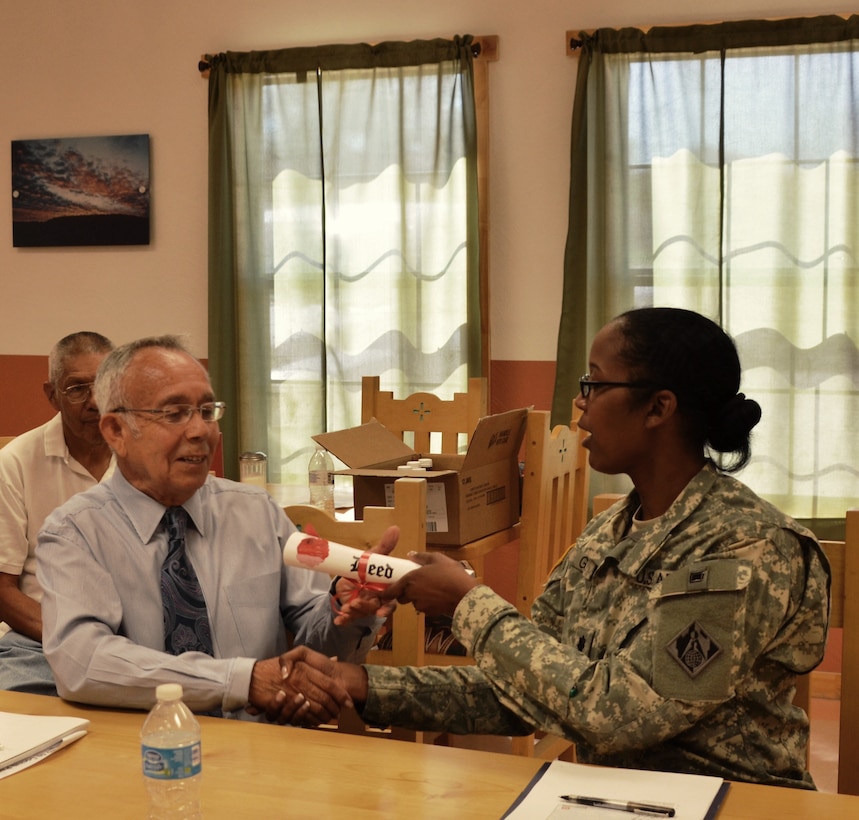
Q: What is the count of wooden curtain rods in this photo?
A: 2